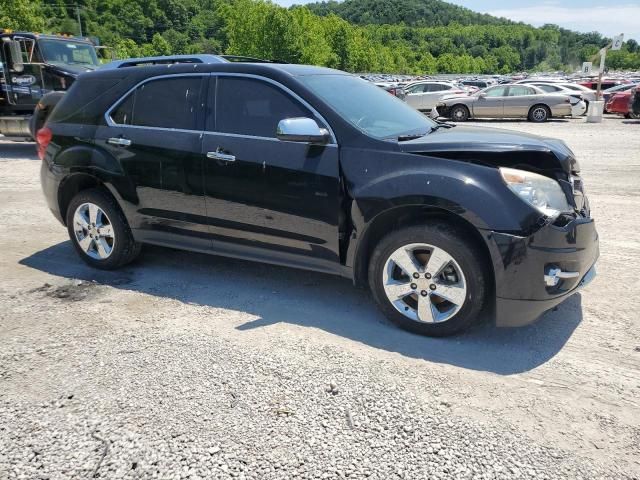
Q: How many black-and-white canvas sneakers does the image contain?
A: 0